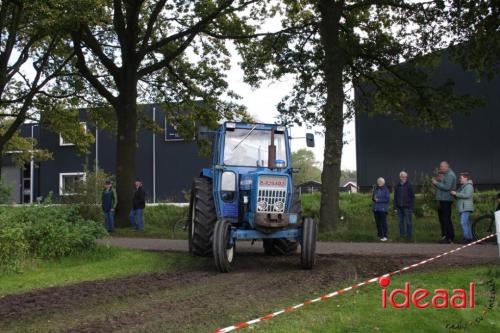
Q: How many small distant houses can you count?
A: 2